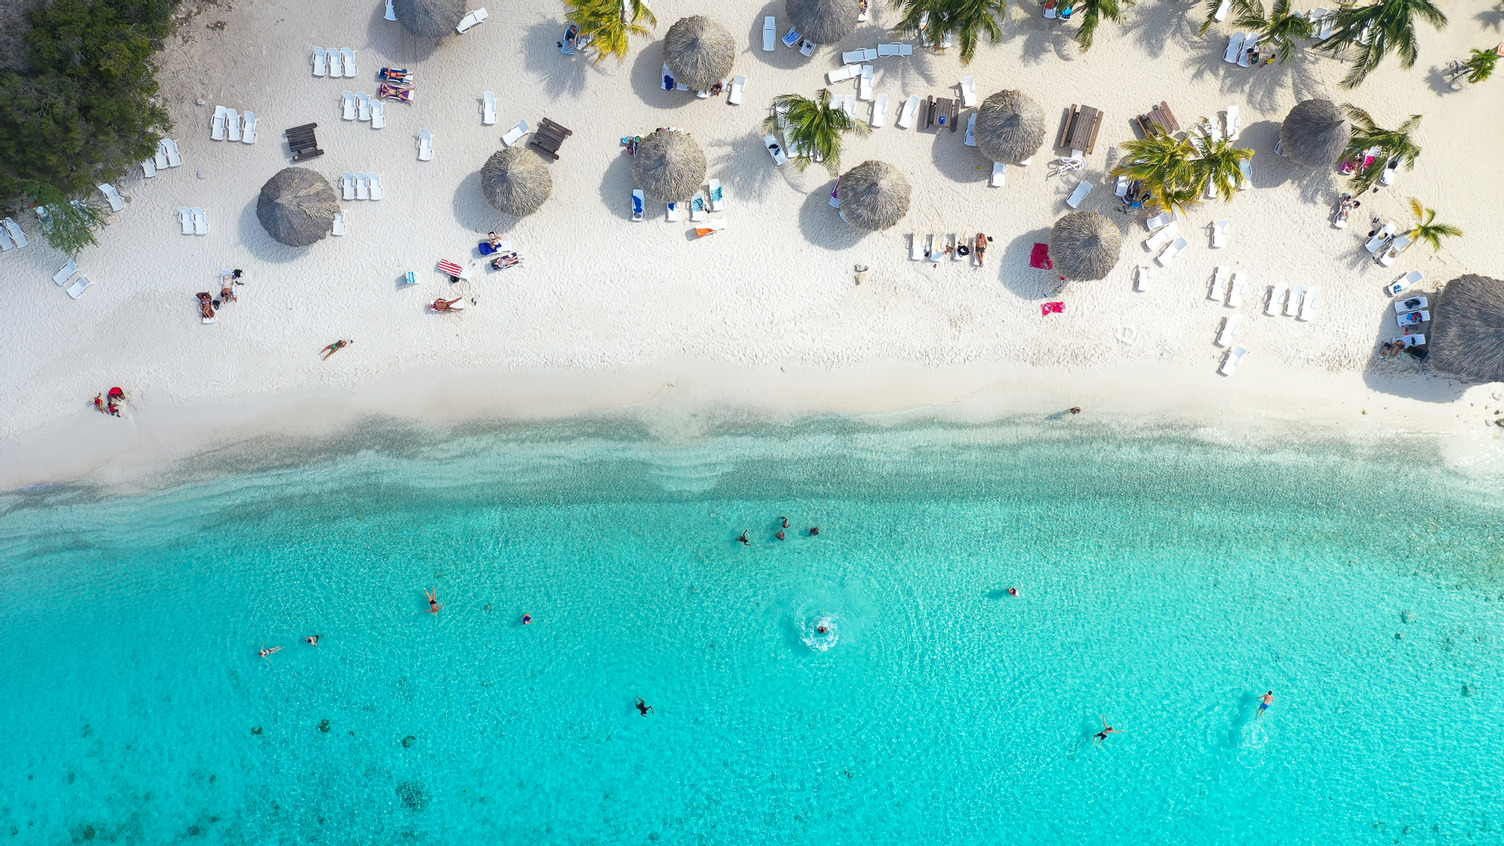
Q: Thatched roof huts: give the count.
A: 11